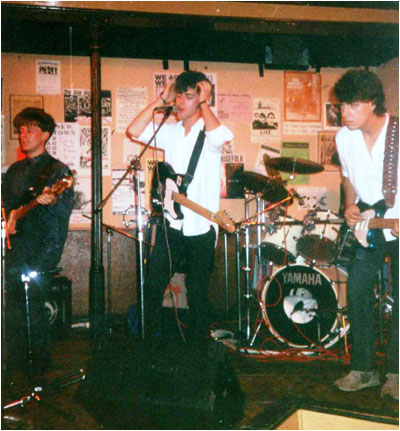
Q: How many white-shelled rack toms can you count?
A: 2